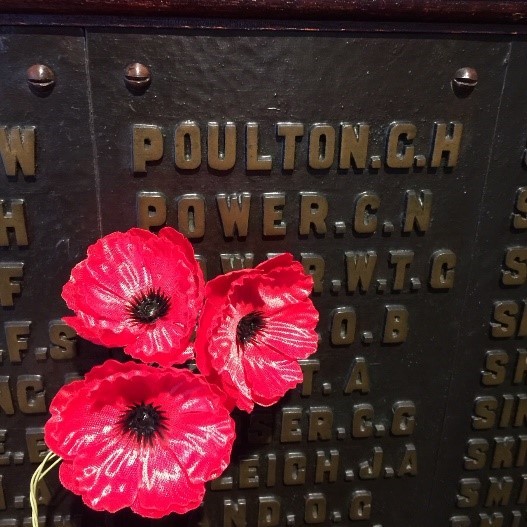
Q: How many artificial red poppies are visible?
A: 3